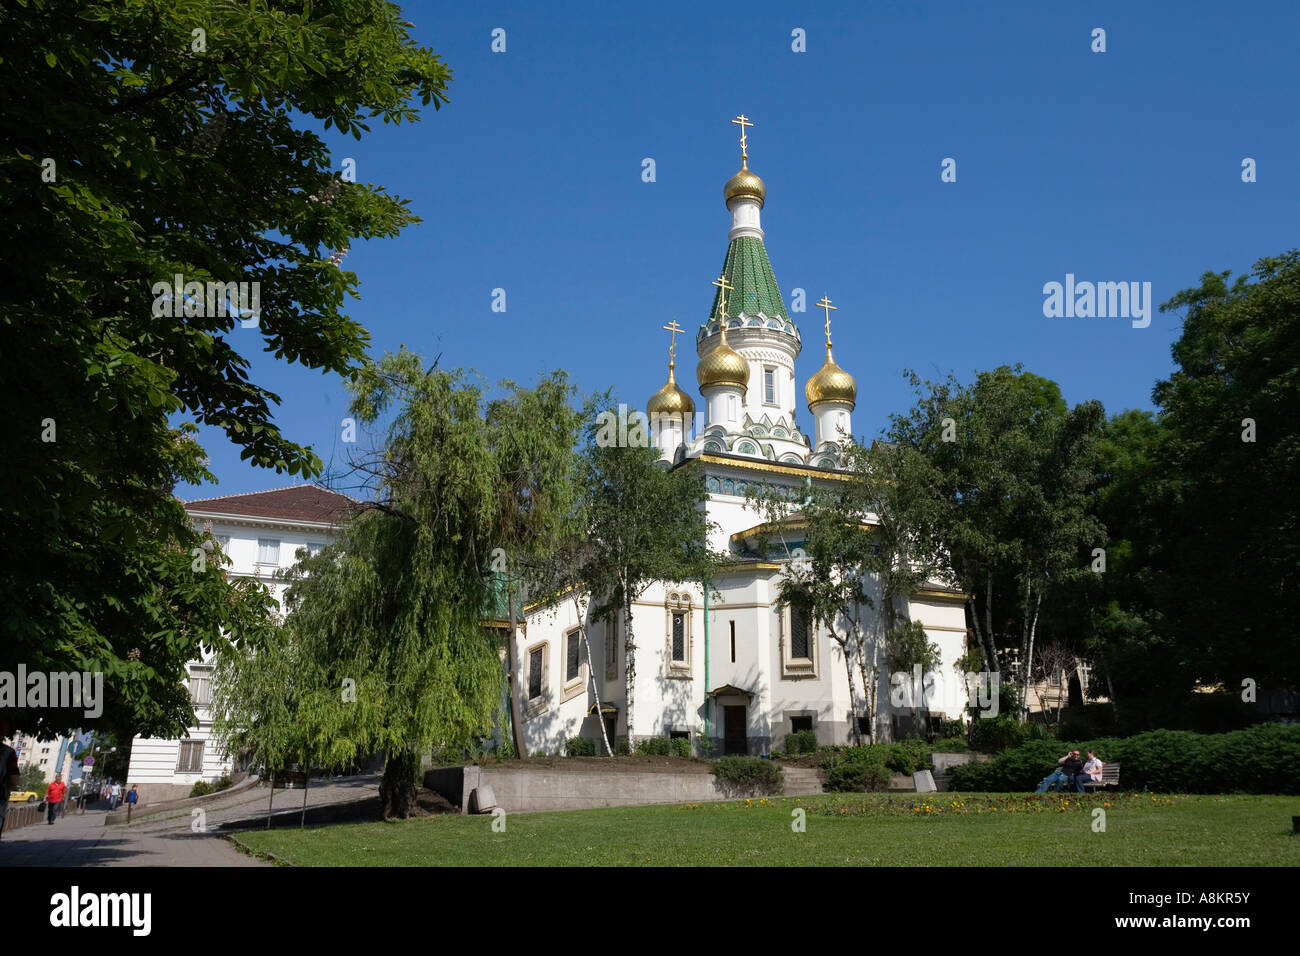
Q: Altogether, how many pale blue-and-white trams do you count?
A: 0